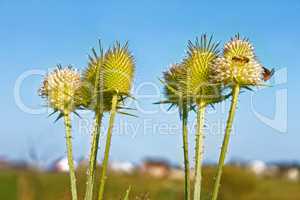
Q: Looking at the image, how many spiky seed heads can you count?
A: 6